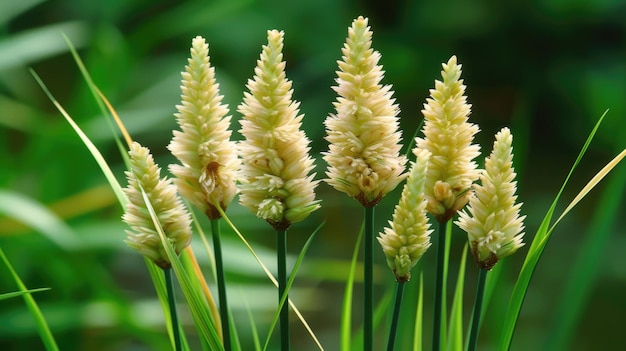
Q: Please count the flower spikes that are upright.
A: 7